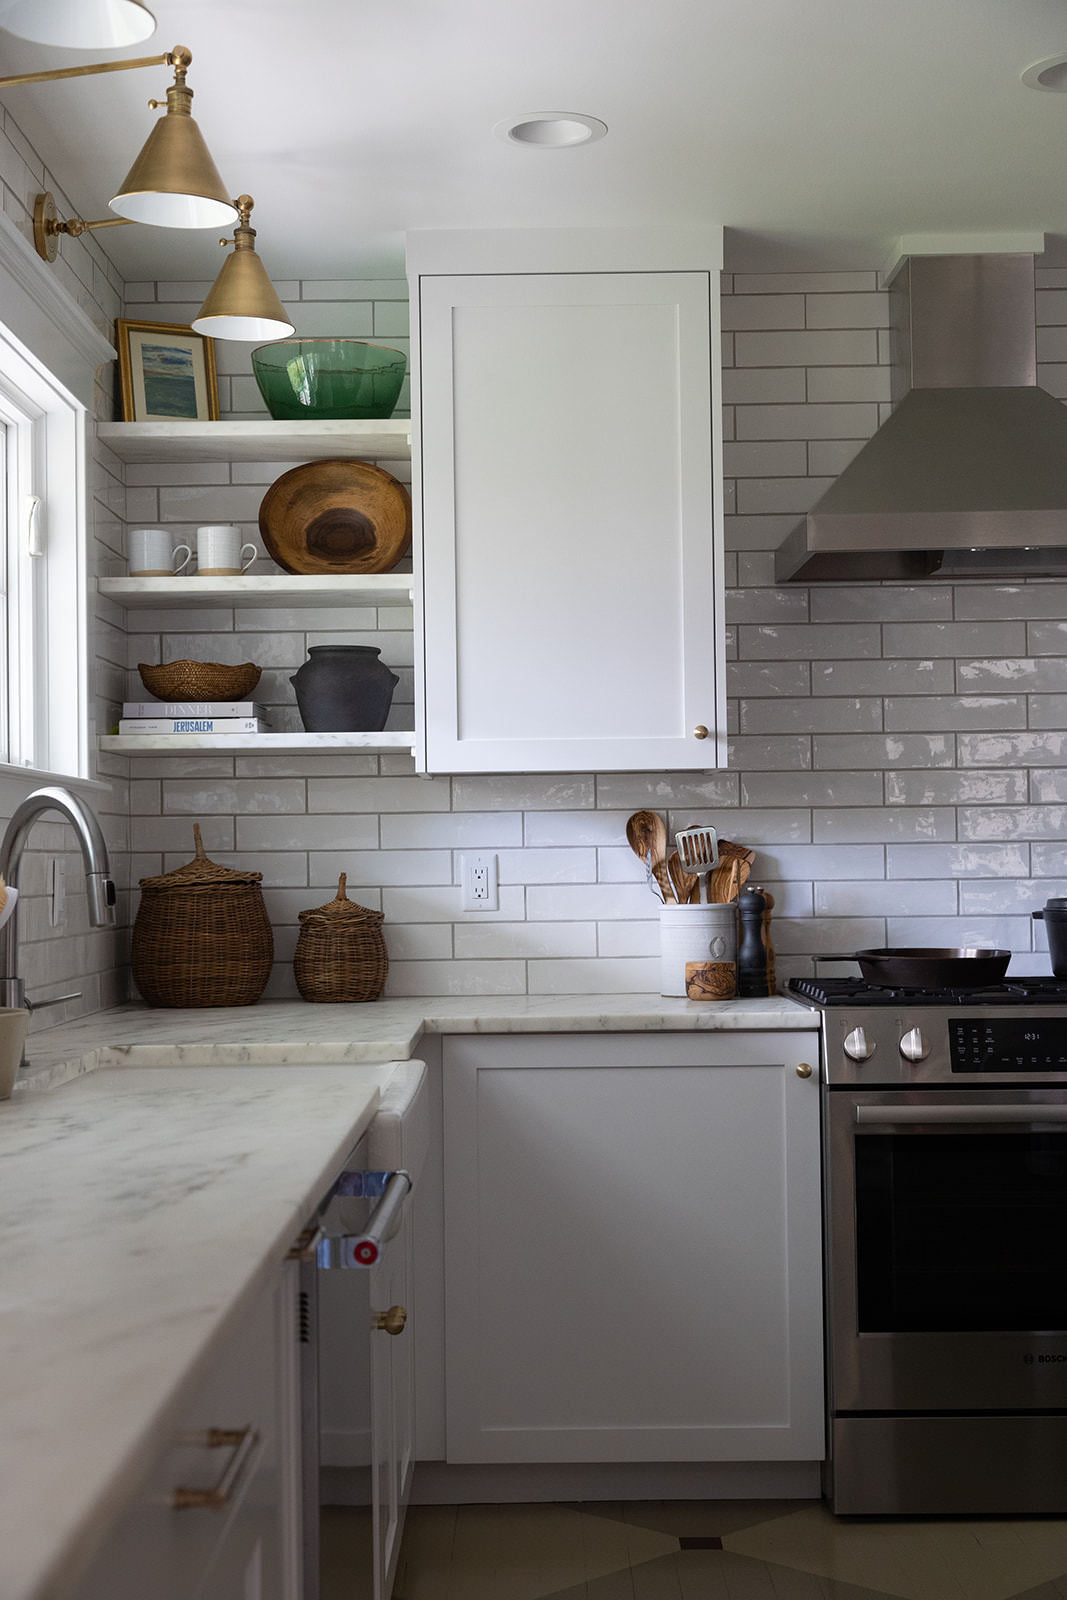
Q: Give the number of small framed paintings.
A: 1